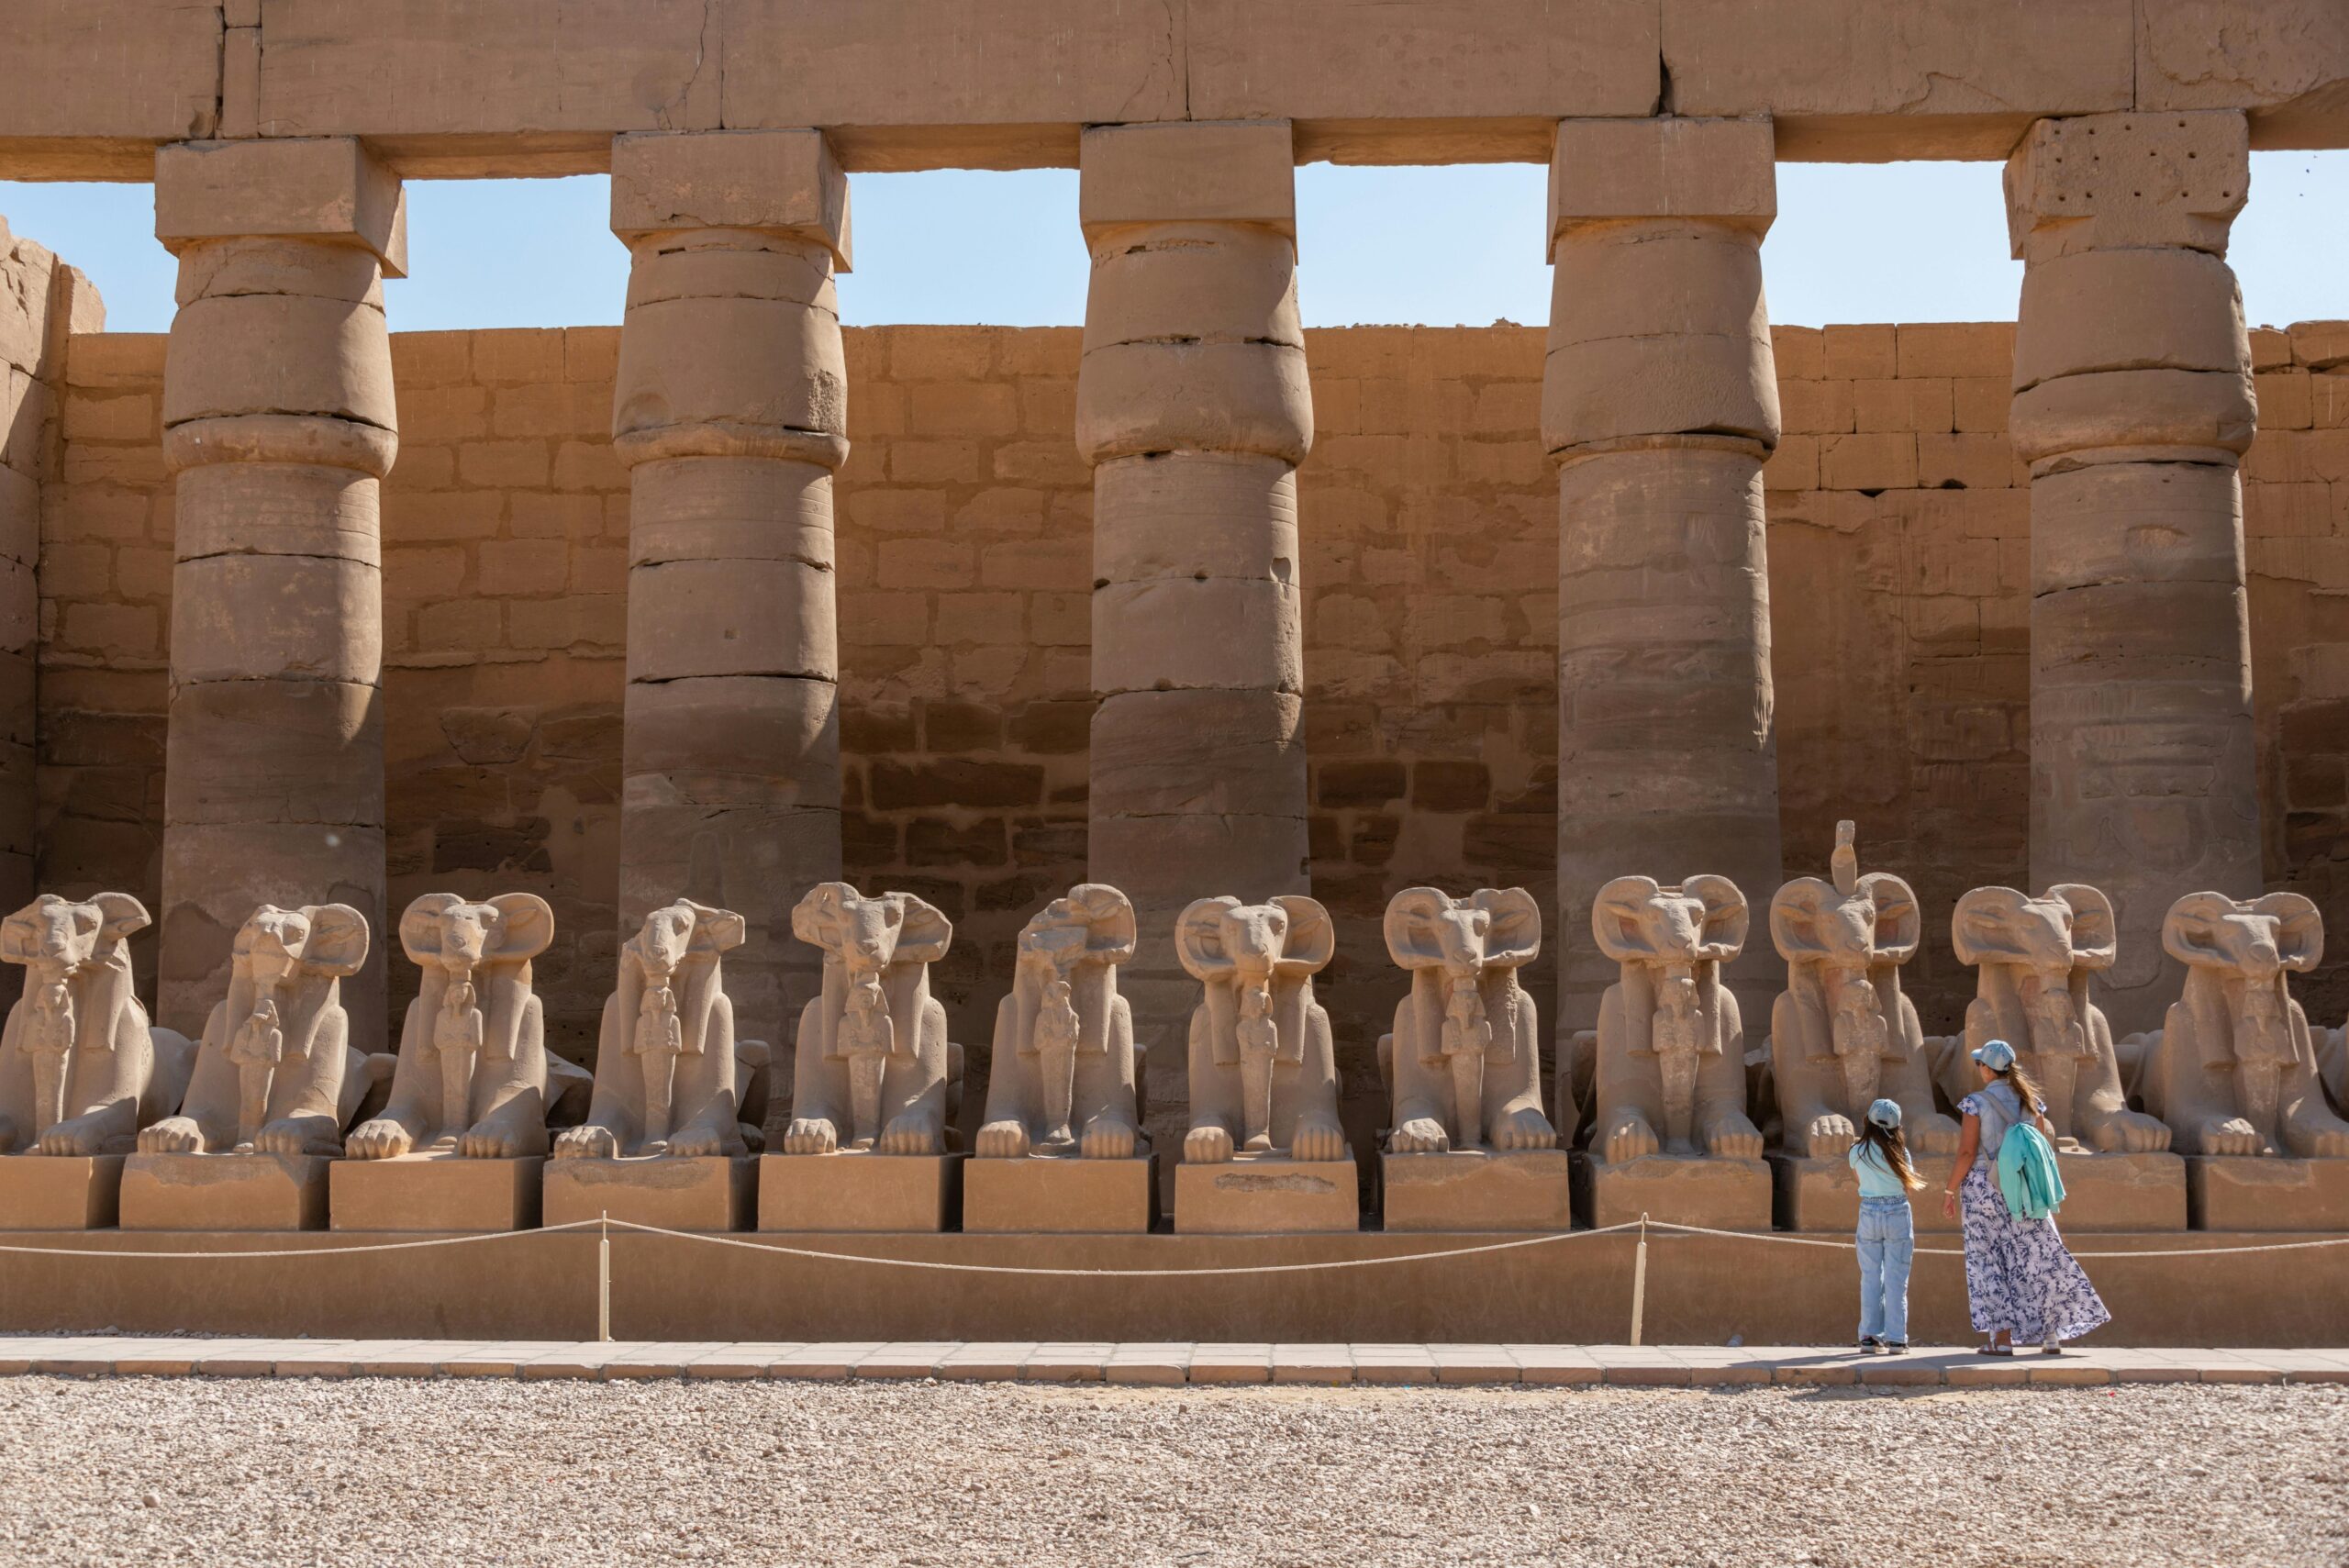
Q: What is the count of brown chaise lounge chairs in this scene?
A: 0